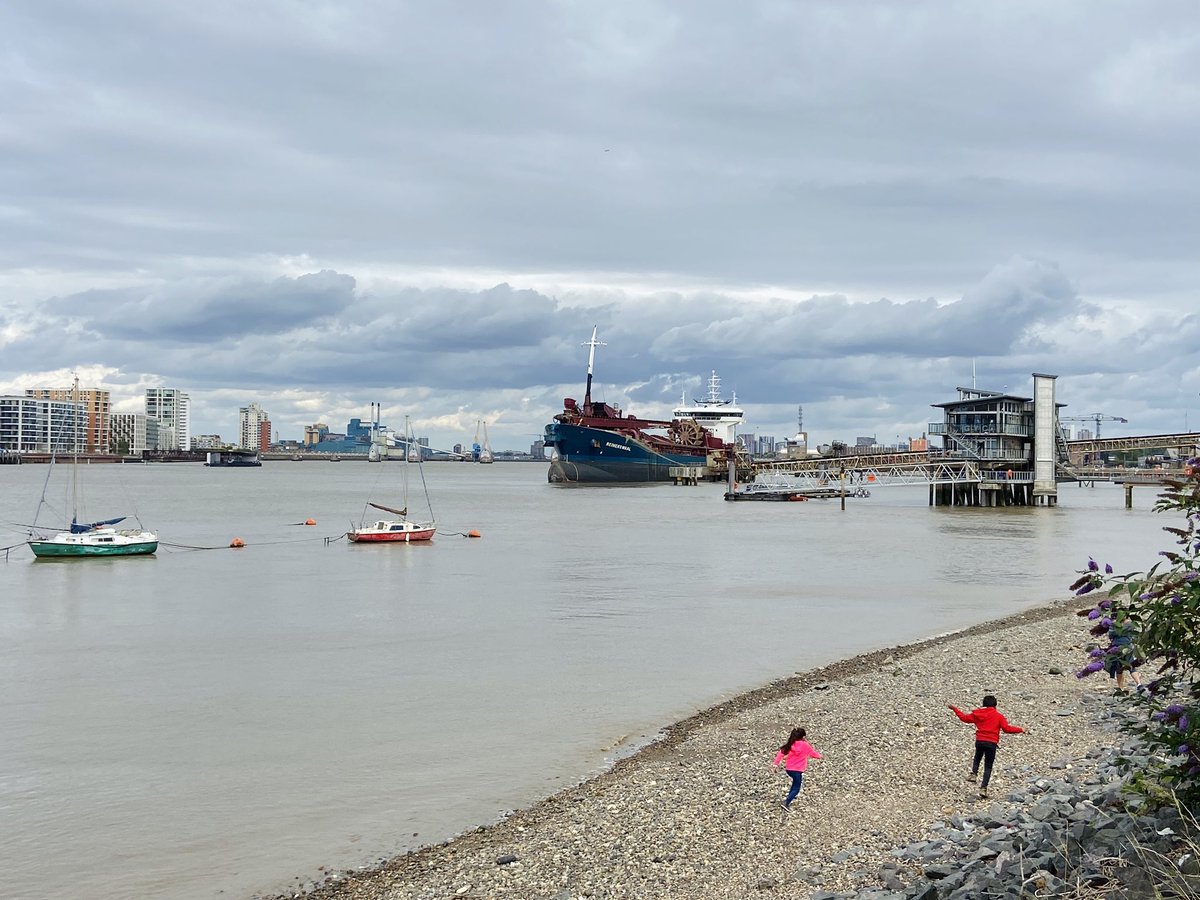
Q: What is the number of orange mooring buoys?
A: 3